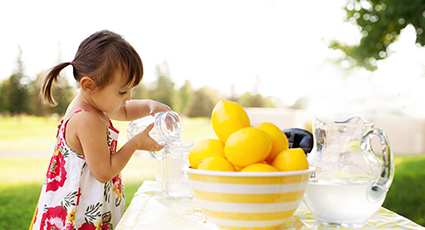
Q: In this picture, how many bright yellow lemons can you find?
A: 7